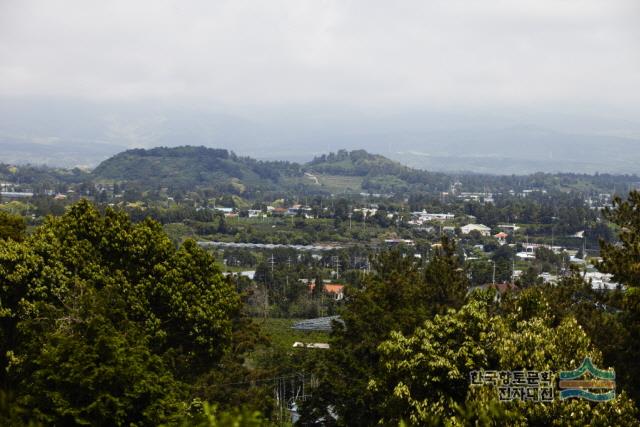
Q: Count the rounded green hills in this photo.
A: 2